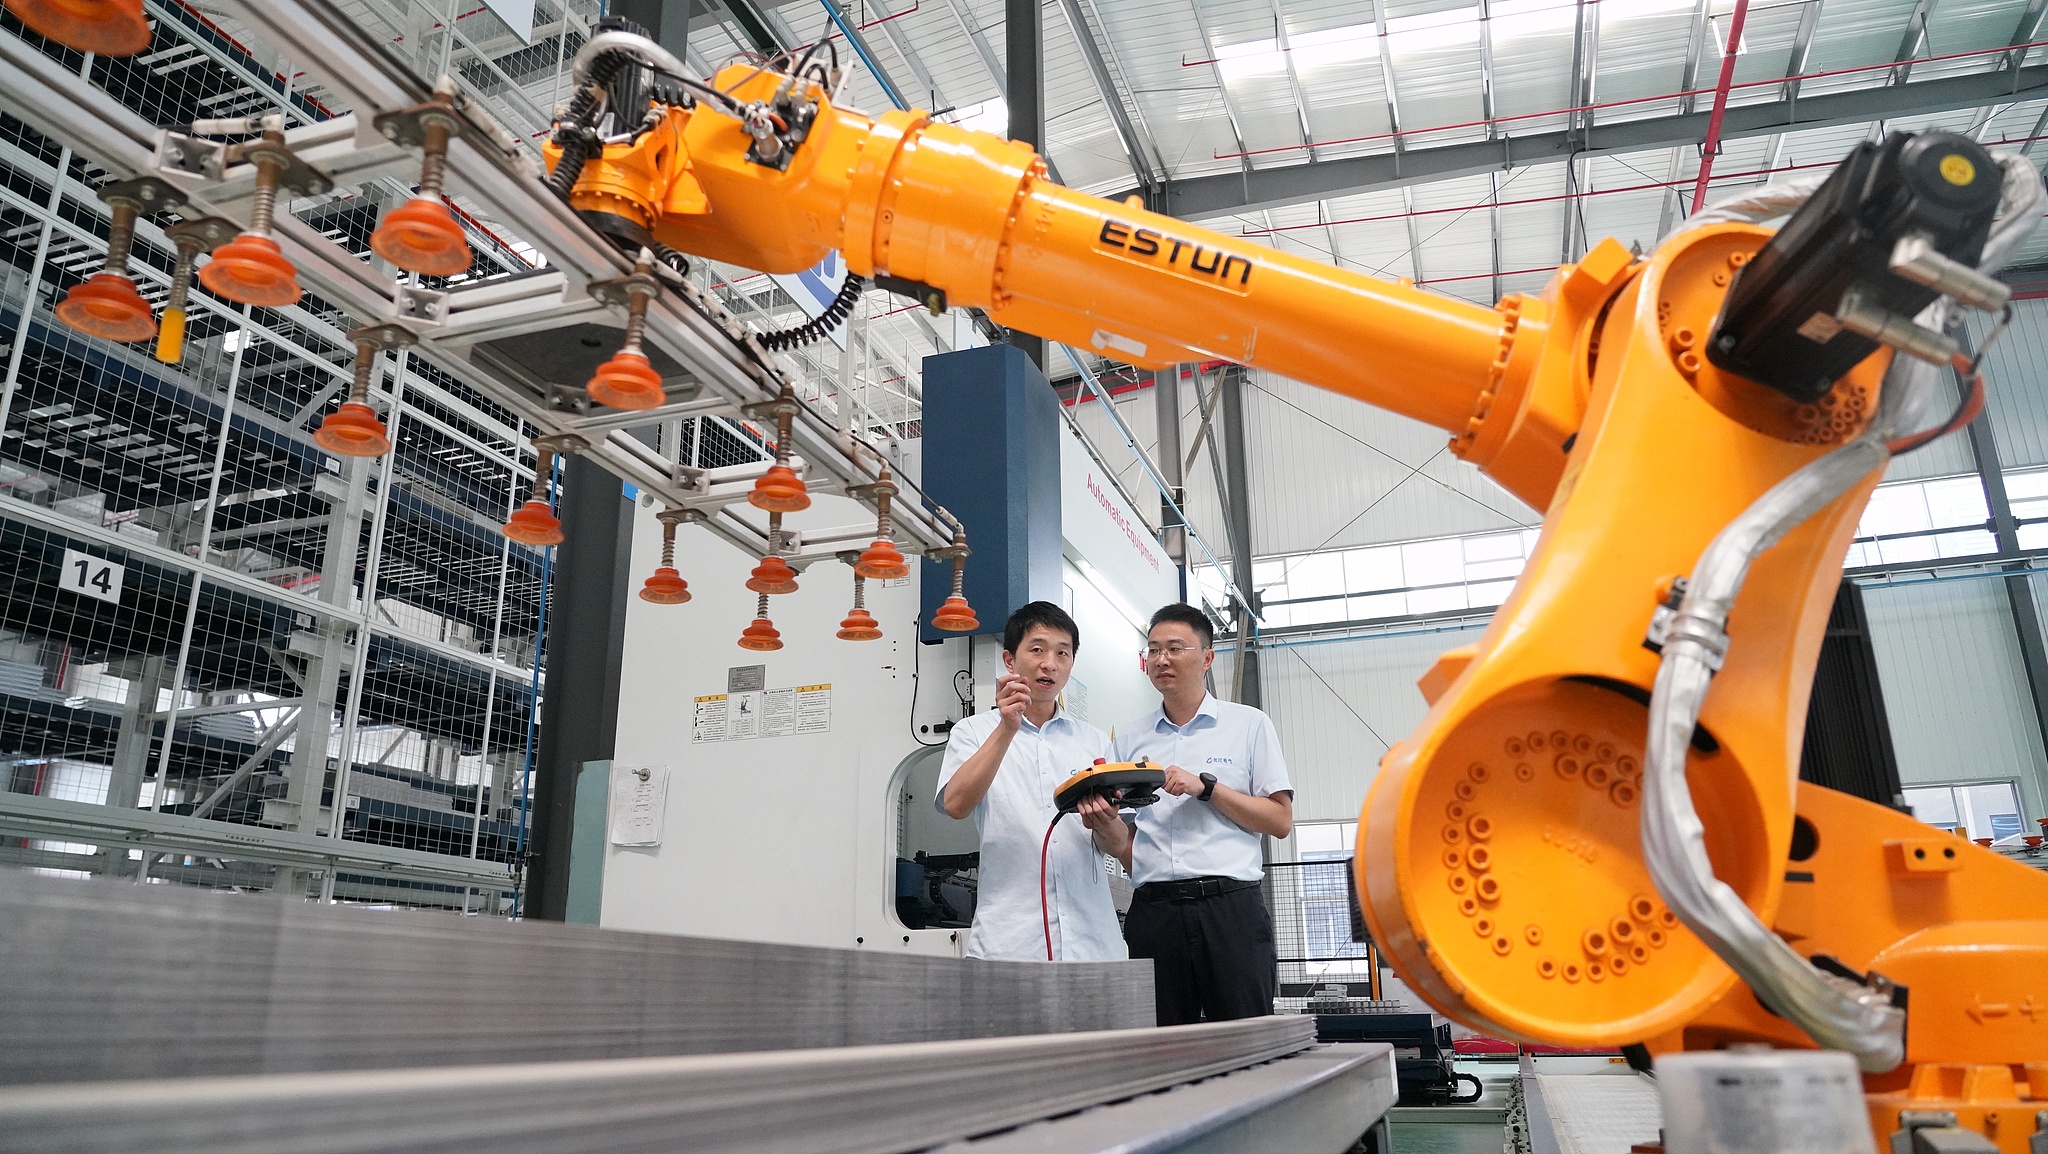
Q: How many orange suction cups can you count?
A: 14